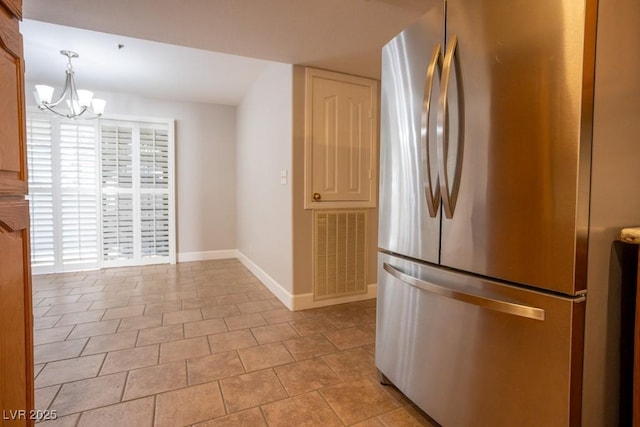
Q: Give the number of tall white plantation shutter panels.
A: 4